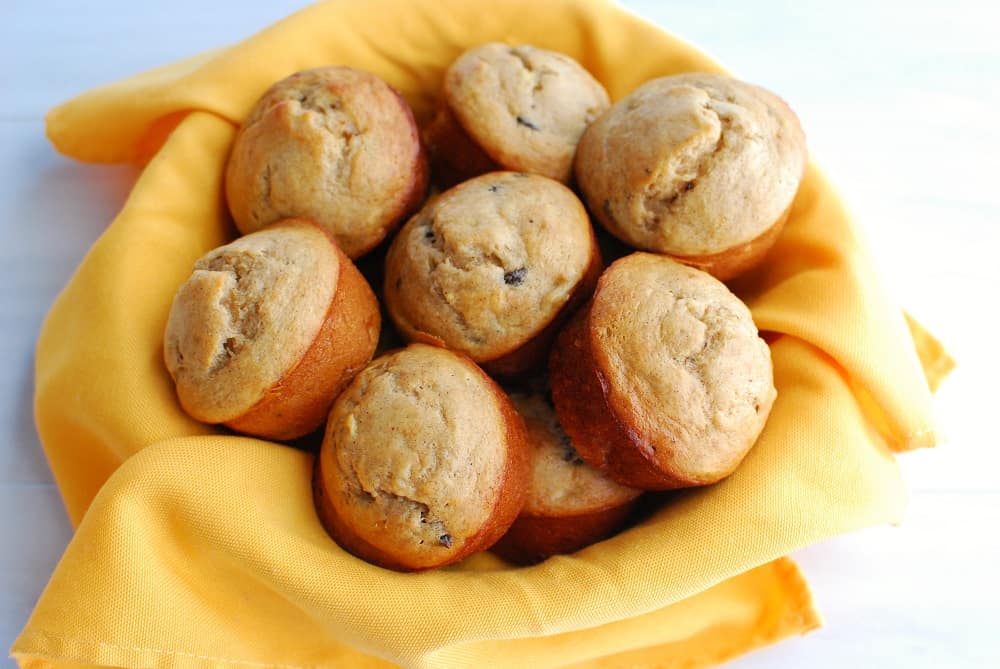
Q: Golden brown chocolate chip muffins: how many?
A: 8